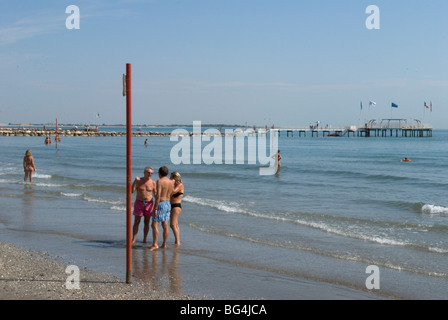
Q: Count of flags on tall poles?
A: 5